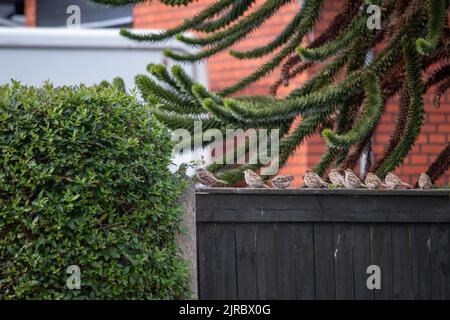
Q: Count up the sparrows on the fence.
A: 9